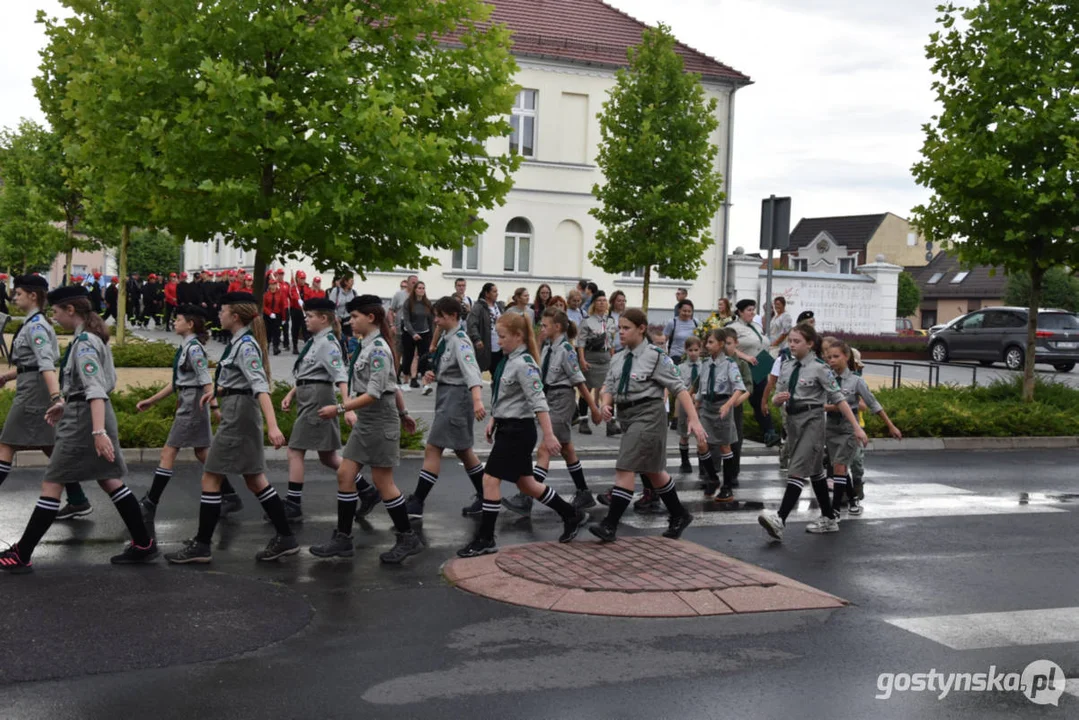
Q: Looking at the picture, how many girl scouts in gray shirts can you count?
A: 14